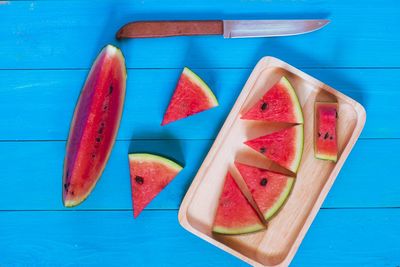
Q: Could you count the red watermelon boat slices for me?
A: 1